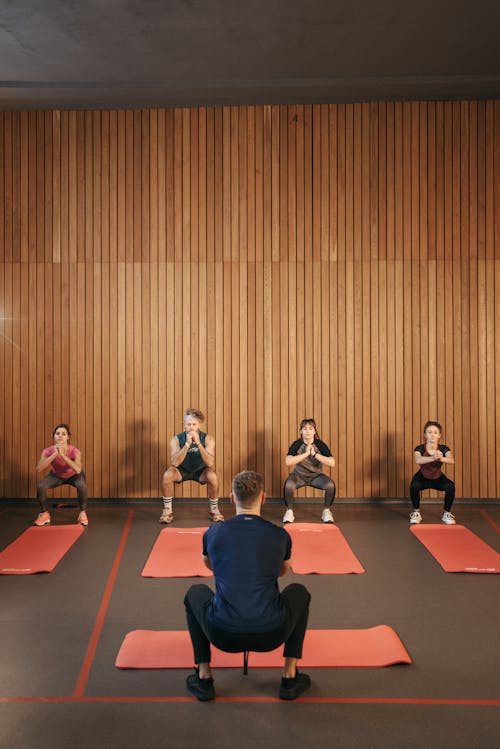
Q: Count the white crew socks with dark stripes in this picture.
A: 2